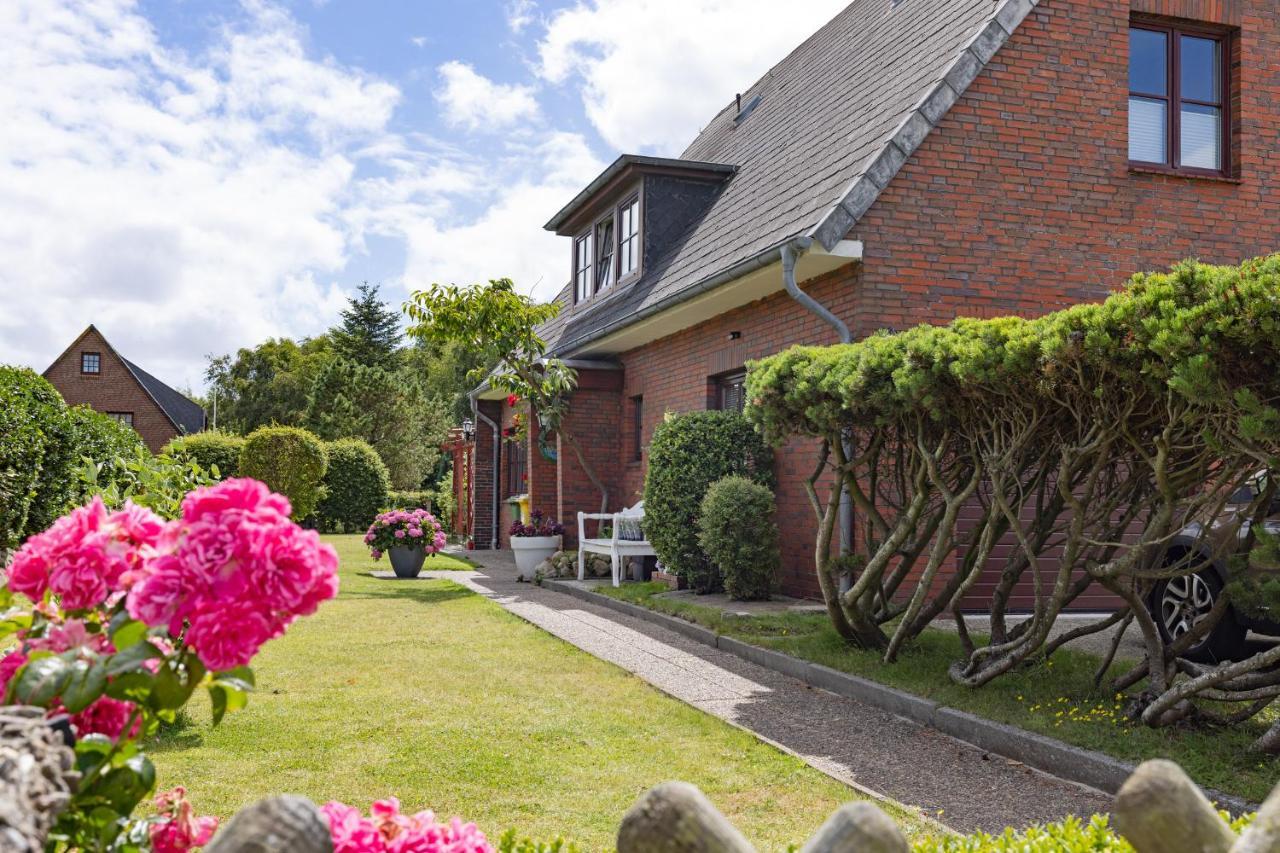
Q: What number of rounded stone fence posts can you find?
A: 5